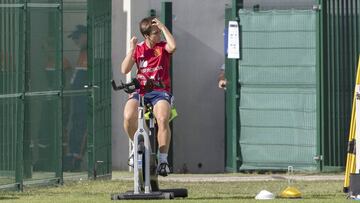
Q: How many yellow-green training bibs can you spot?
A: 1